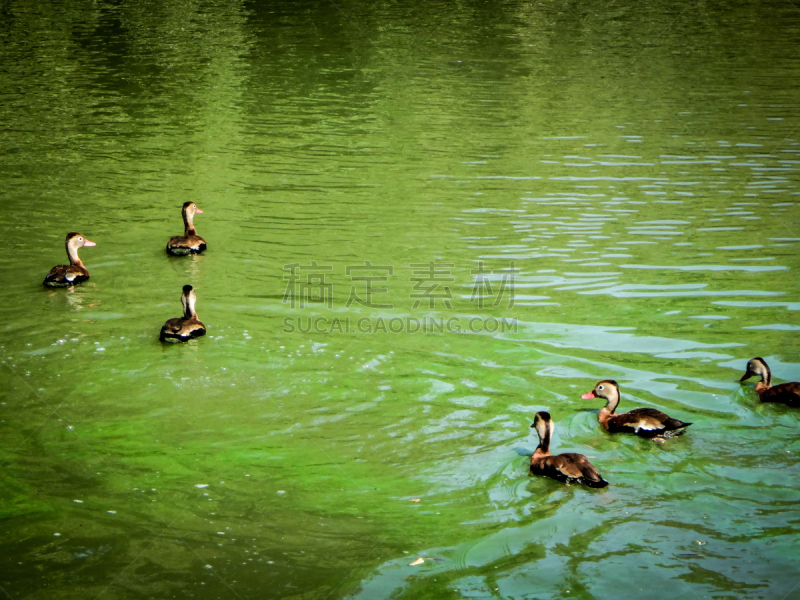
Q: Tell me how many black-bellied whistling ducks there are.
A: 6